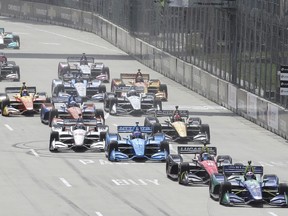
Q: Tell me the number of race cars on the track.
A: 13